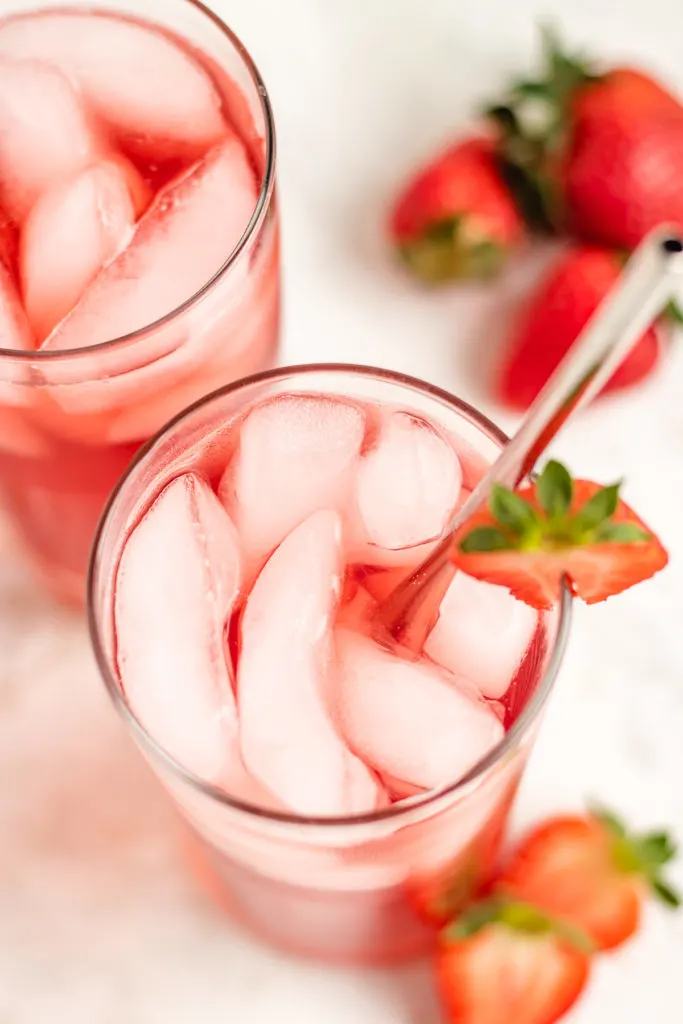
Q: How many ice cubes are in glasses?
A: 11